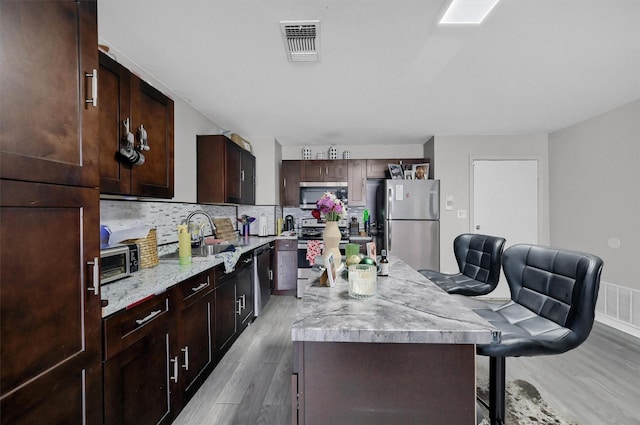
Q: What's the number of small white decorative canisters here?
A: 4